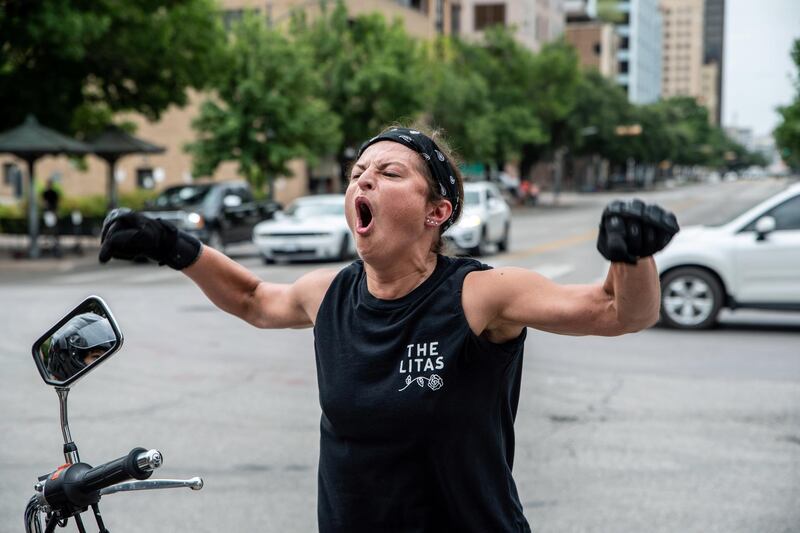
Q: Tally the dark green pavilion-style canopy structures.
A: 2